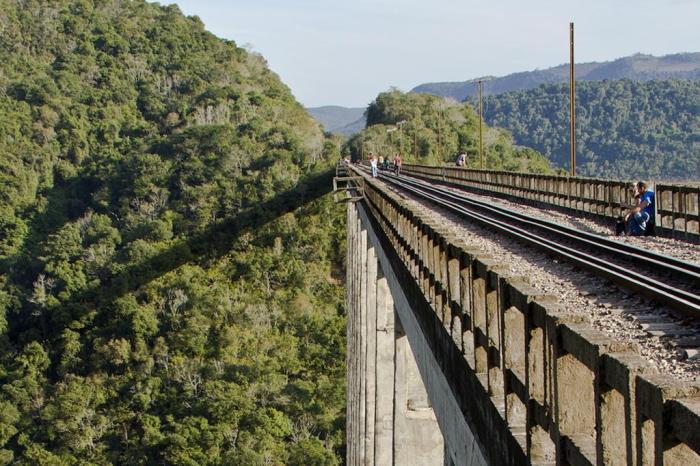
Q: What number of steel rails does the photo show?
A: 4